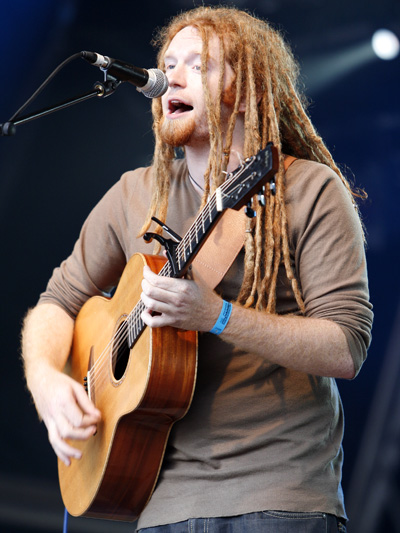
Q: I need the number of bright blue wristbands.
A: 1